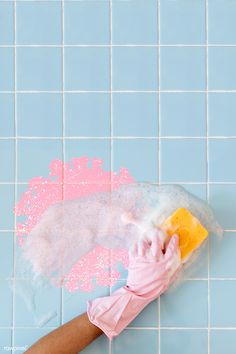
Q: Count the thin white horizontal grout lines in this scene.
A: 7